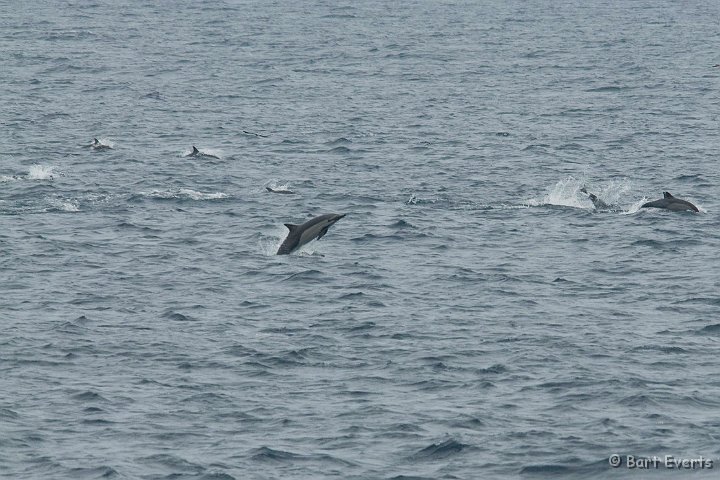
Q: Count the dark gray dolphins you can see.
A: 6